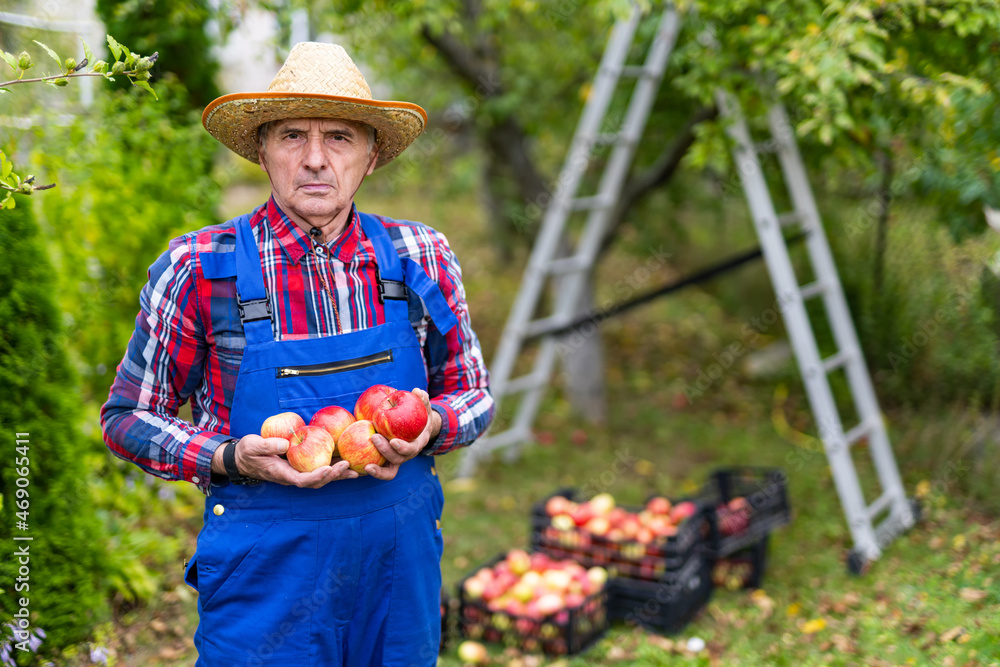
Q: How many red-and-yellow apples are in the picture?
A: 6